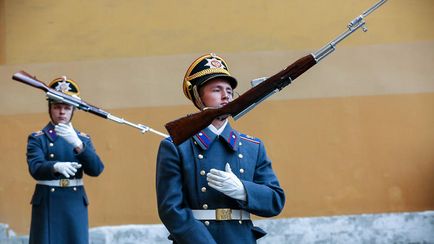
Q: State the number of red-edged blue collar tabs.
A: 3